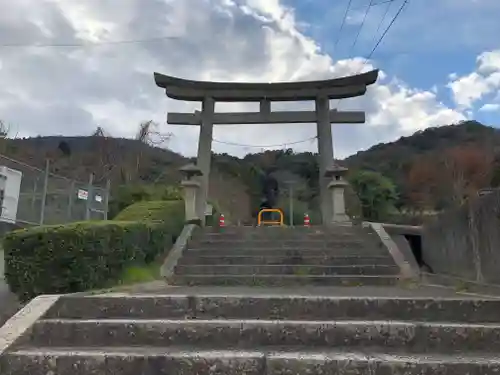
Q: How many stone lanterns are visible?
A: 2